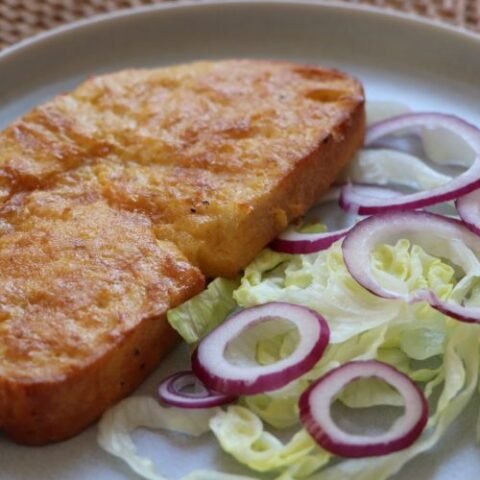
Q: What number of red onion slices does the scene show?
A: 7